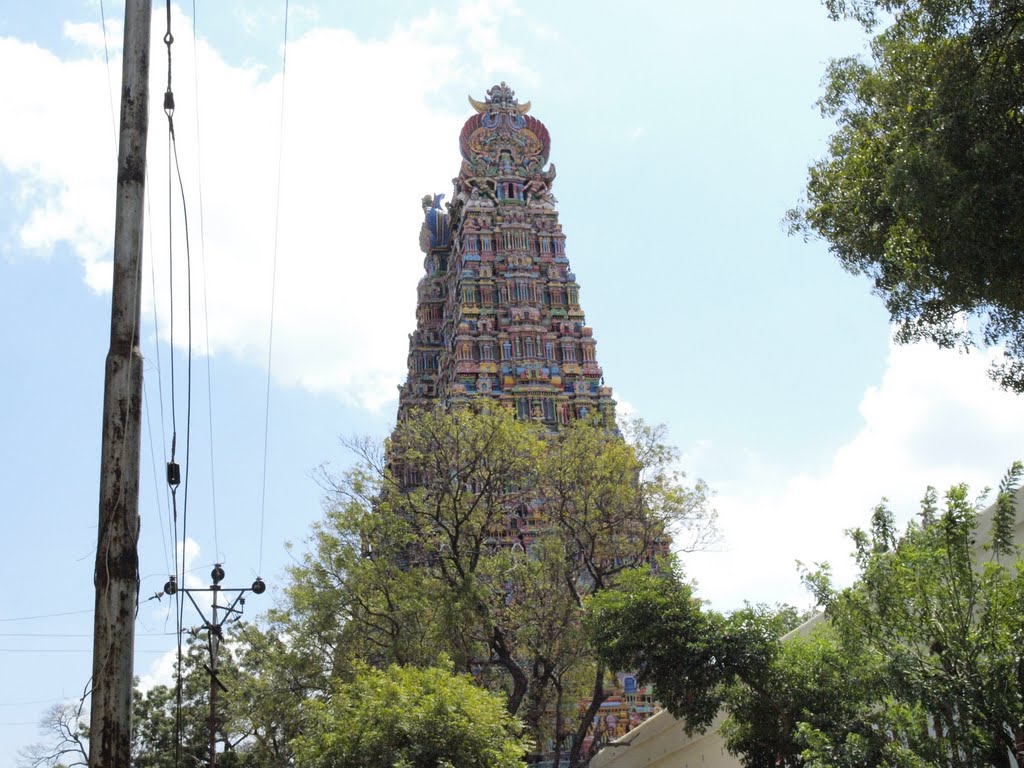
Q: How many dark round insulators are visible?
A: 3